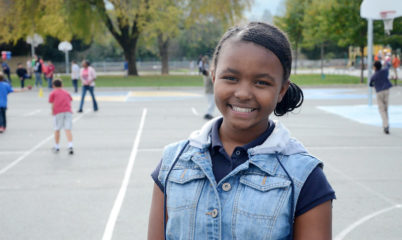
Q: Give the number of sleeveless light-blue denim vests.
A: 1